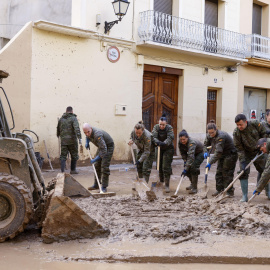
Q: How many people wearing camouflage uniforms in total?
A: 9